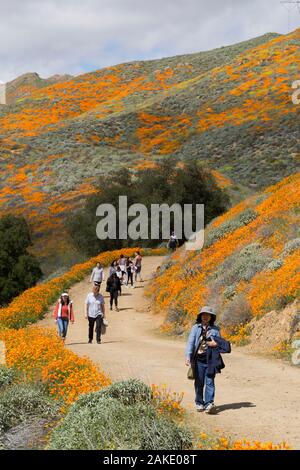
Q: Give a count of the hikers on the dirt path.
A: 11